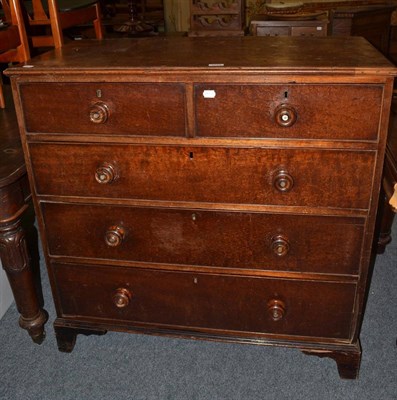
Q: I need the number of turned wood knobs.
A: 8